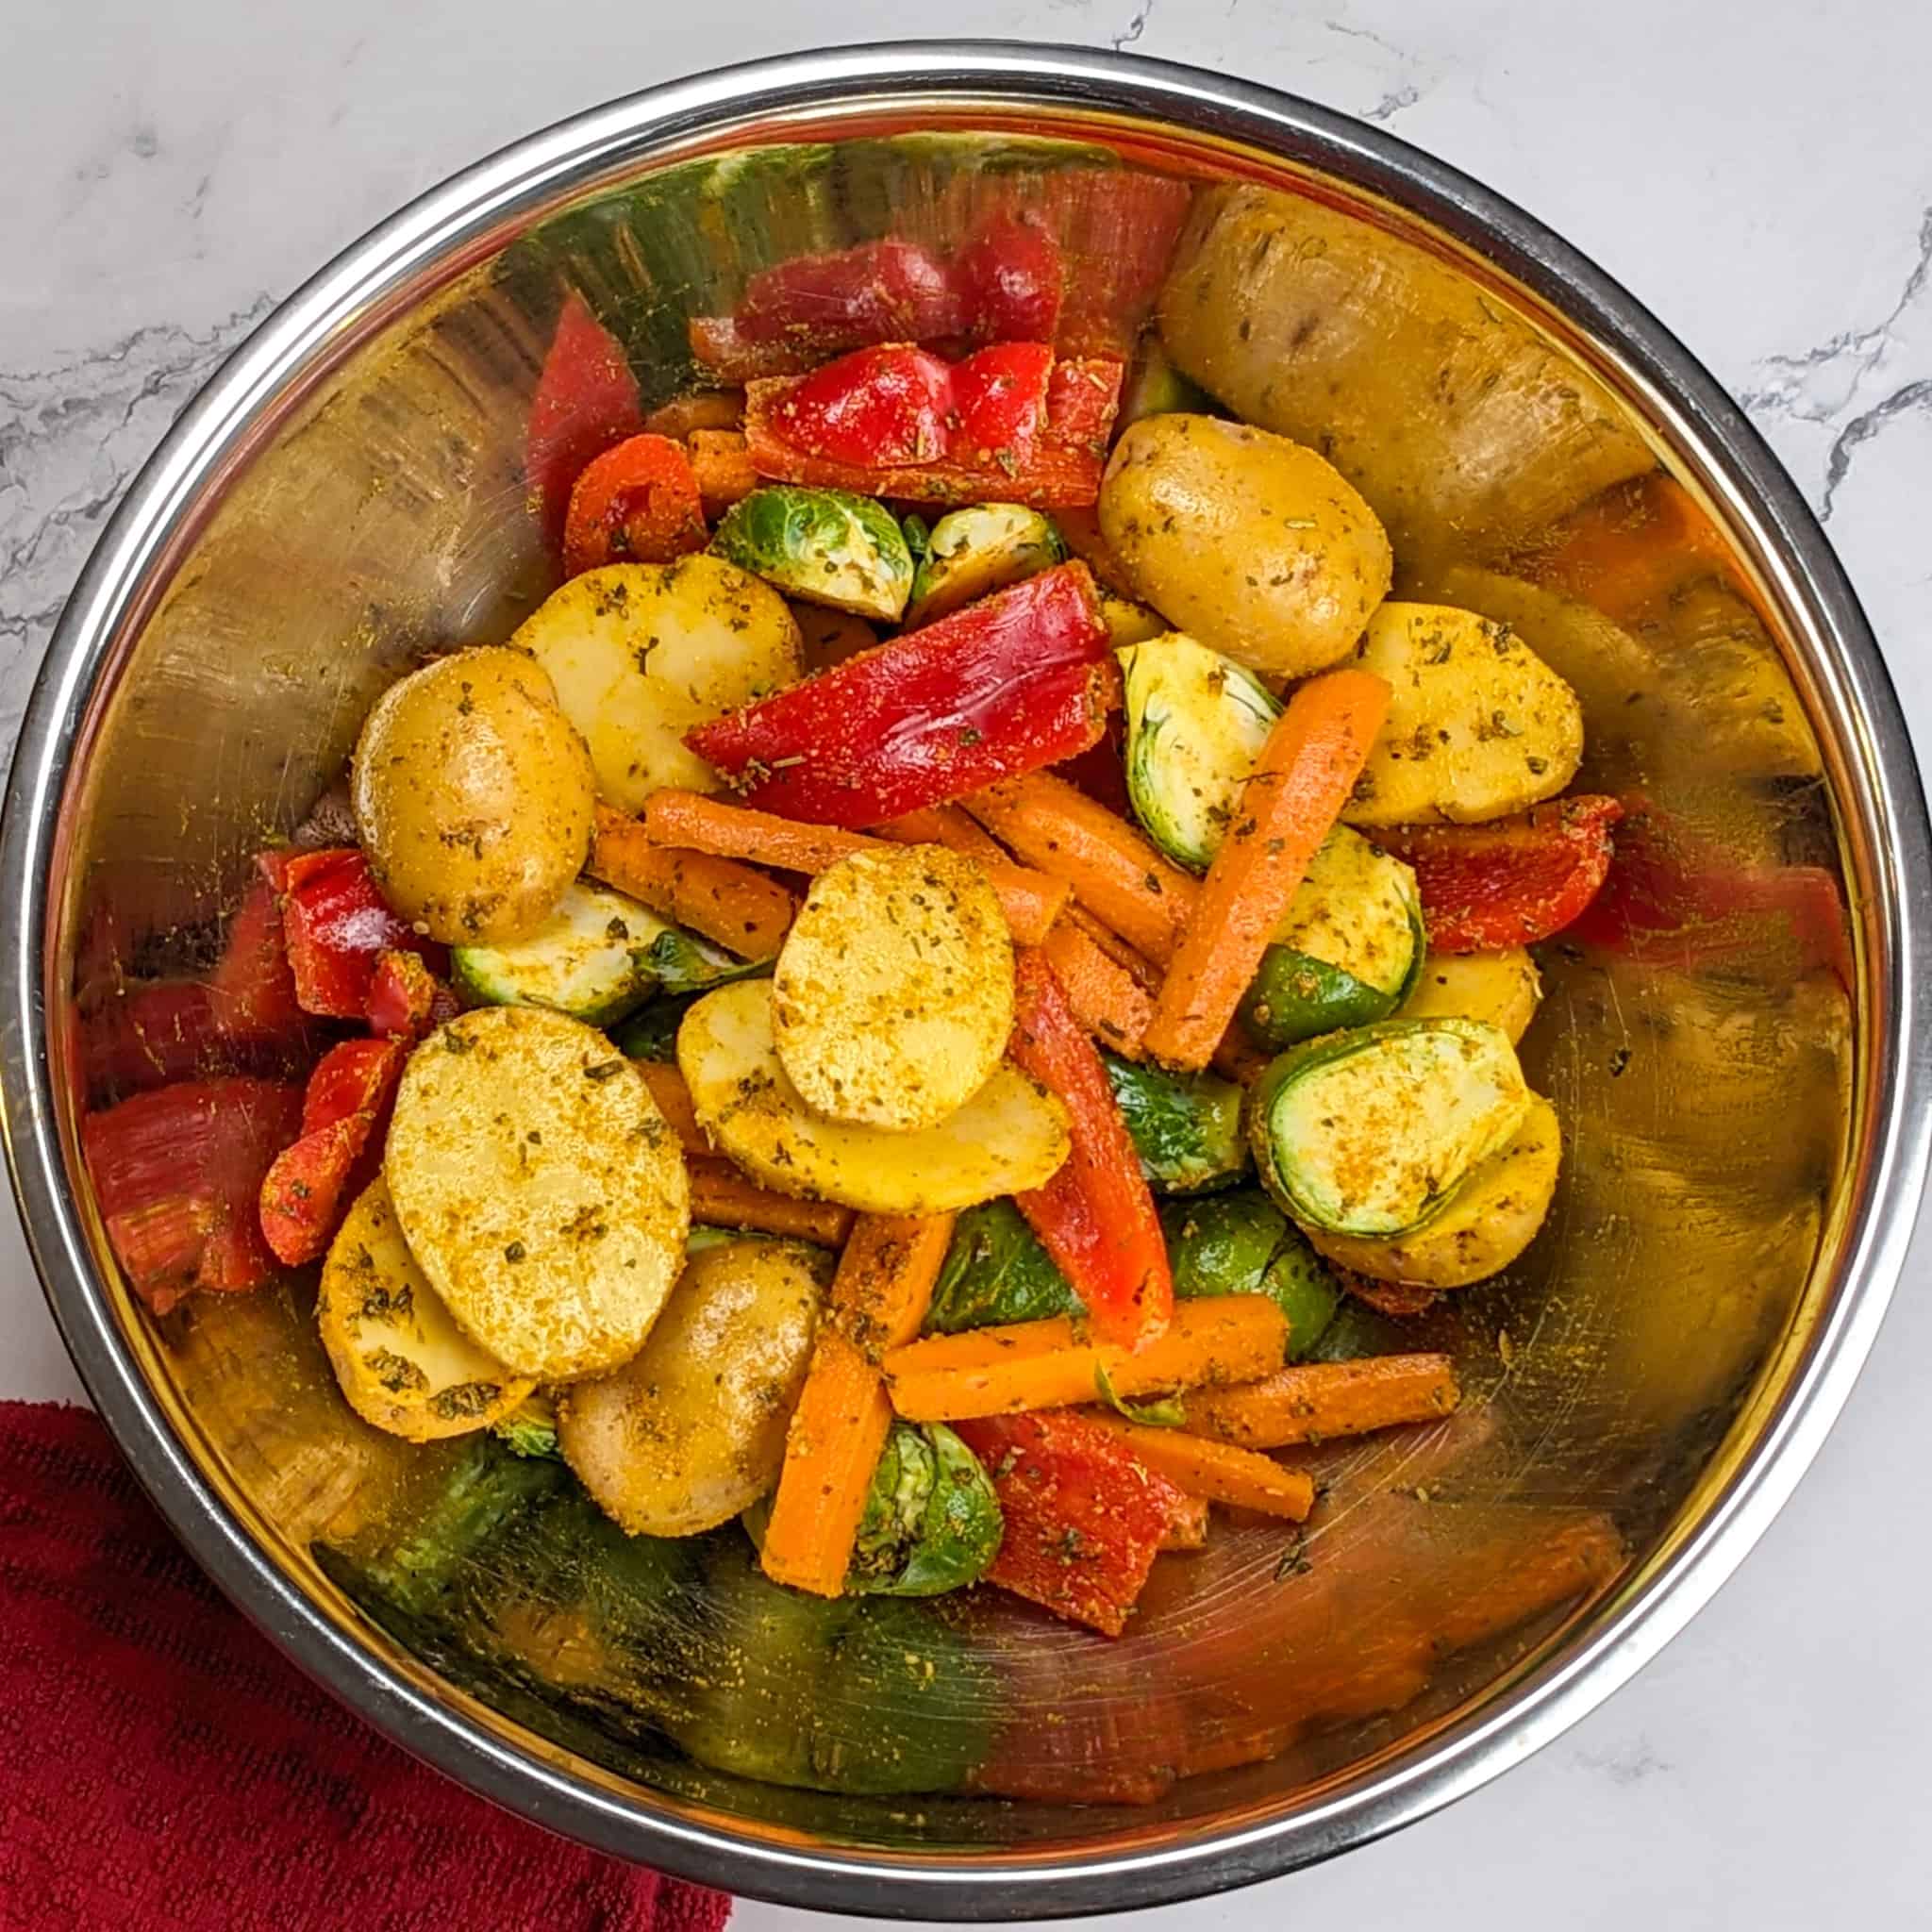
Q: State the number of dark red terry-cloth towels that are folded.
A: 1